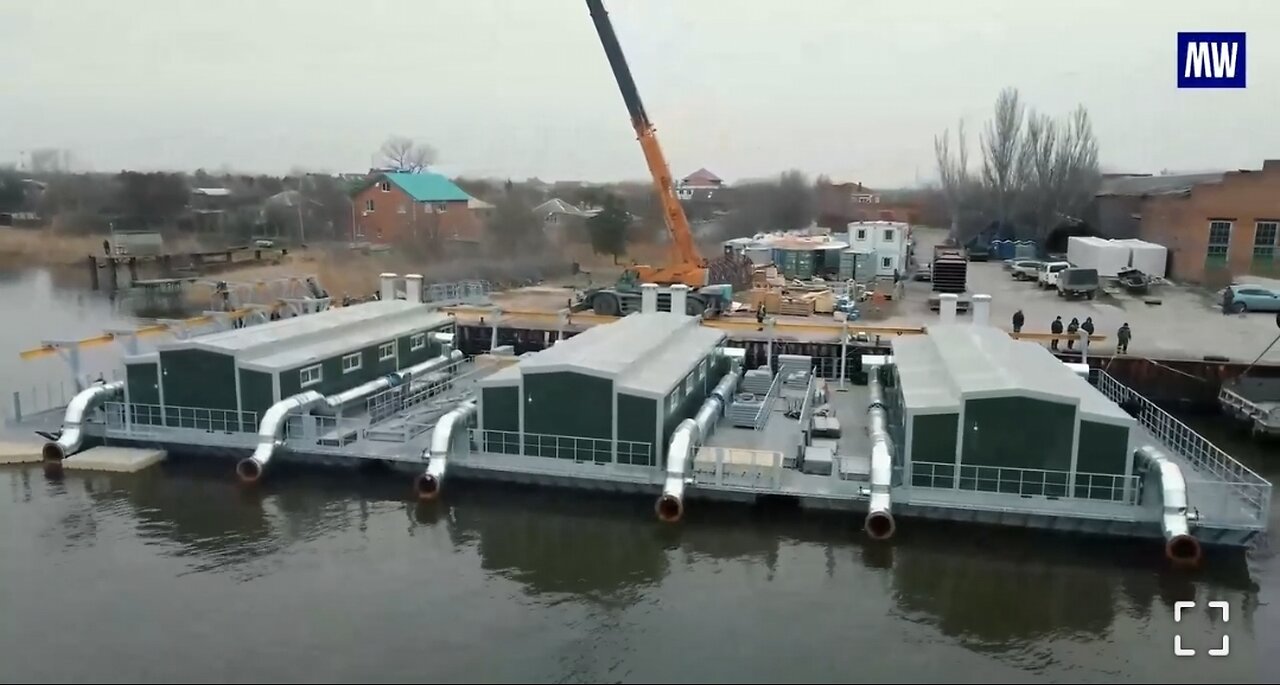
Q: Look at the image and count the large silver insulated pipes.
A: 6